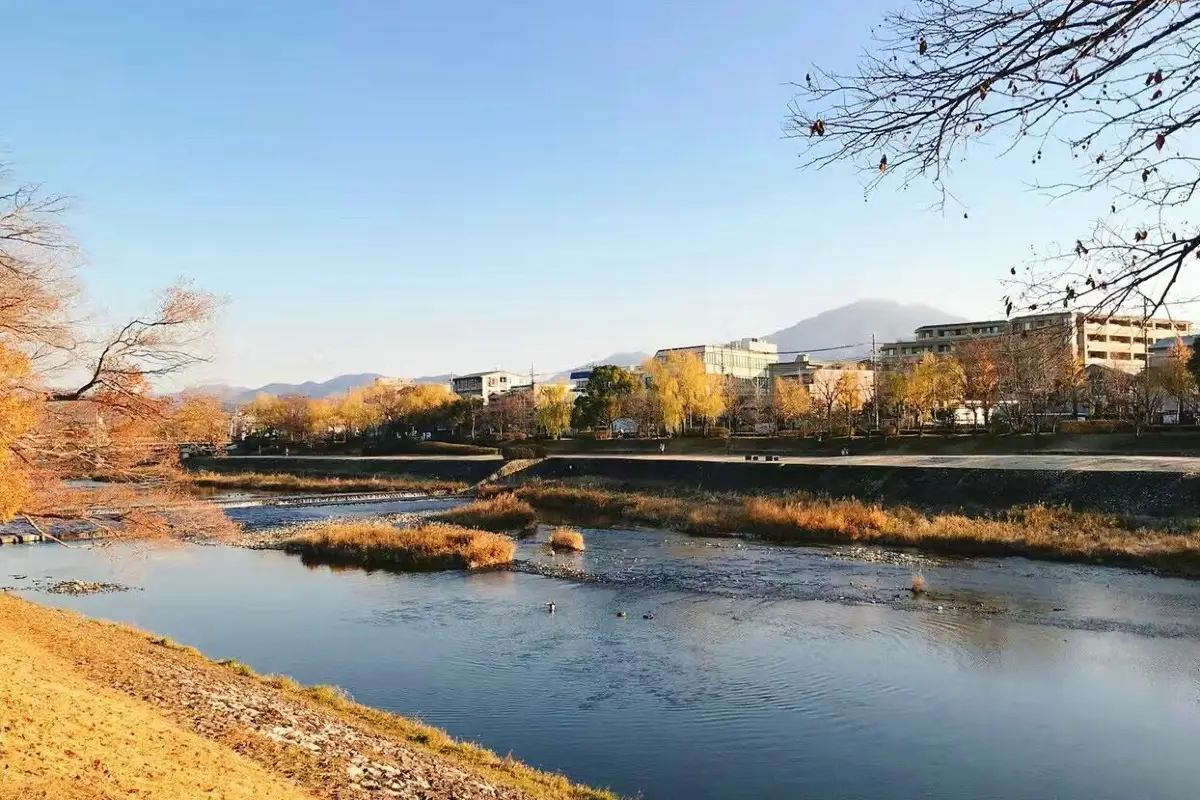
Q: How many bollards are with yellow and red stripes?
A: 0